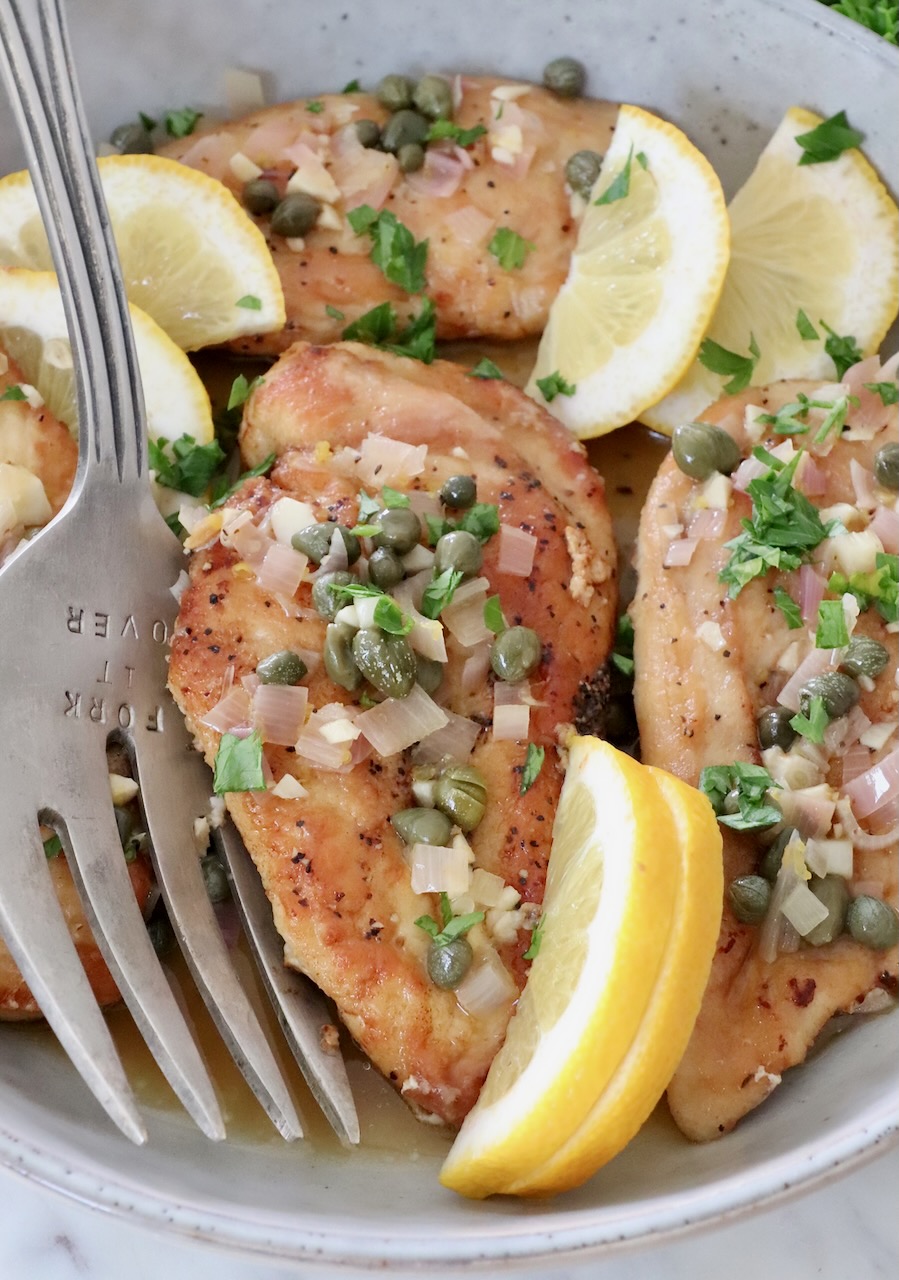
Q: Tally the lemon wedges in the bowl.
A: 6